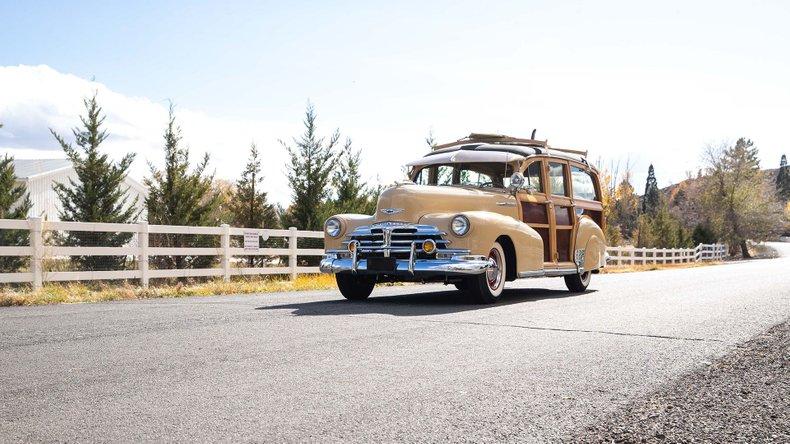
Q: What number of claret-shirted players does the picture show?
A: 0